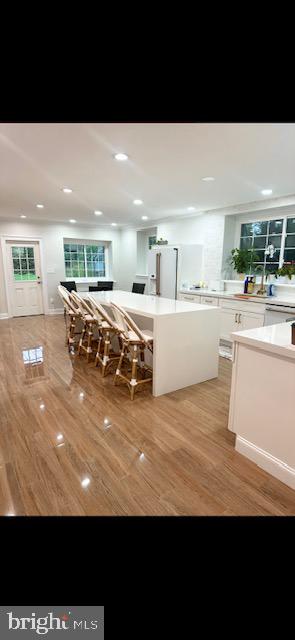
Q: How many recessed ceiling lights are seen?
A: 12